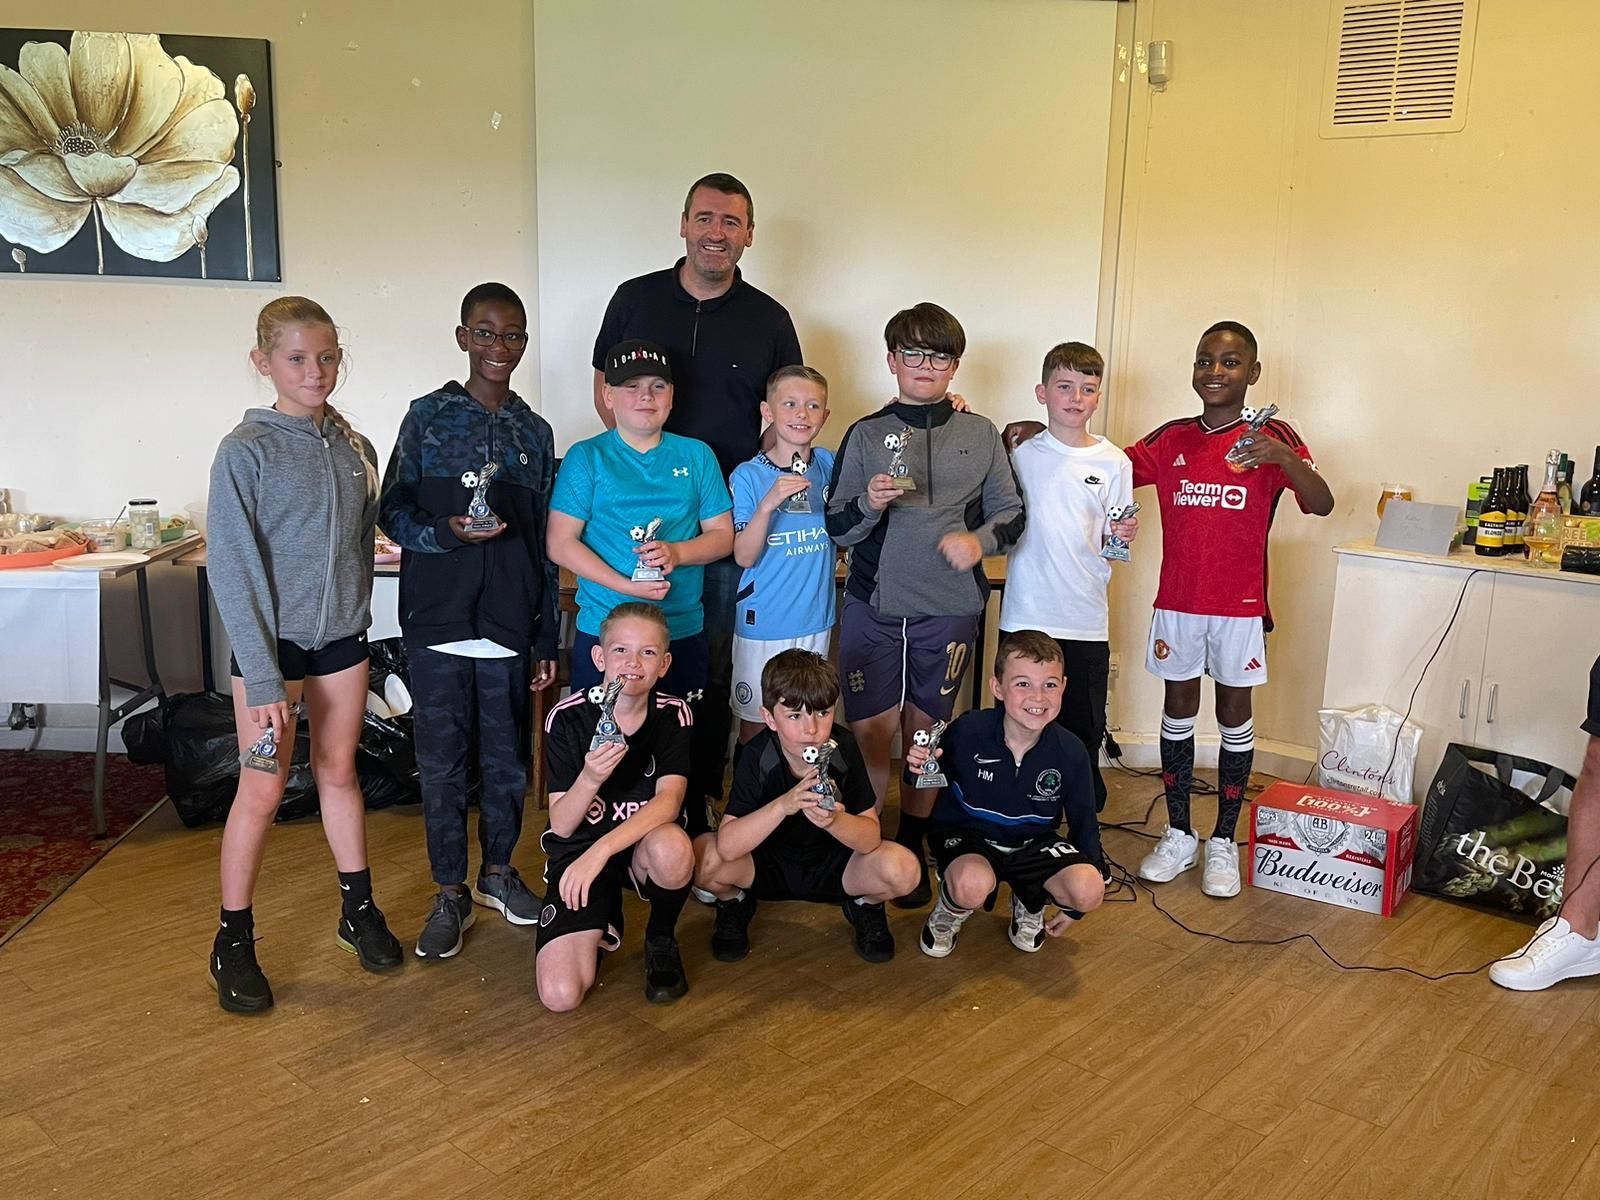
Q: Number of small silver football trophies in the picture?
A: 10